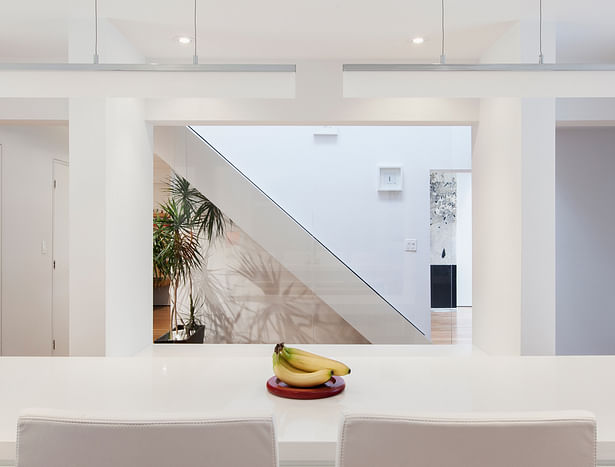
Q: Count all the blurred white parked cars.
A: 0